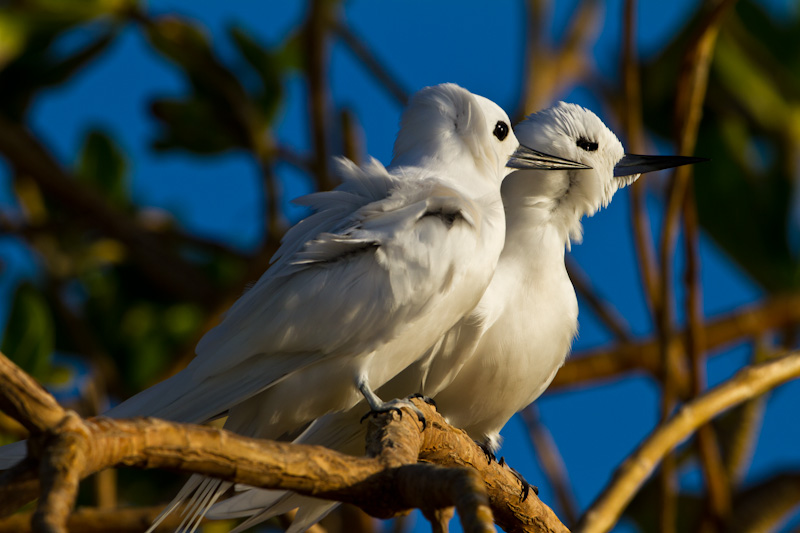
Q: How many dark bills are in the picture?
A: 2